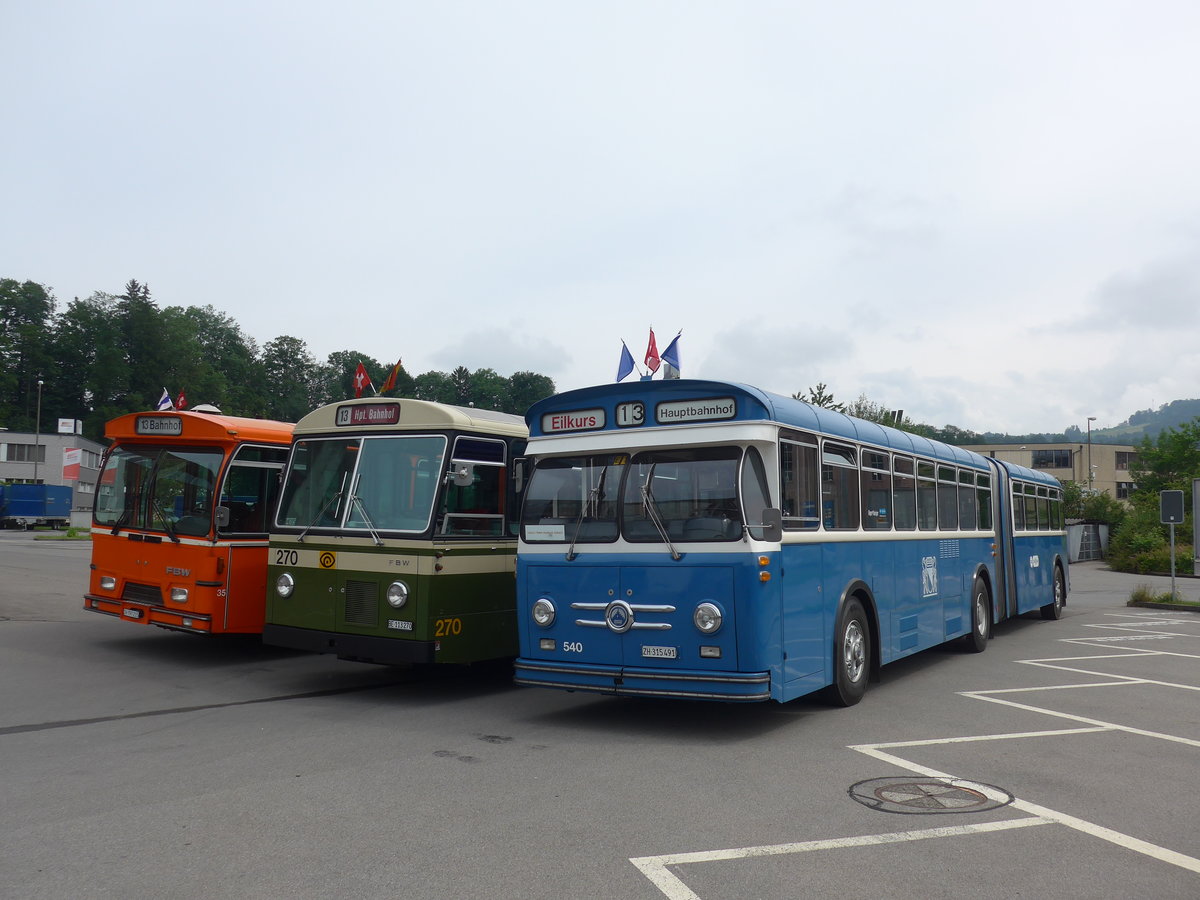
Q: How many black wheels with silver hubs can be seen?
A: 3